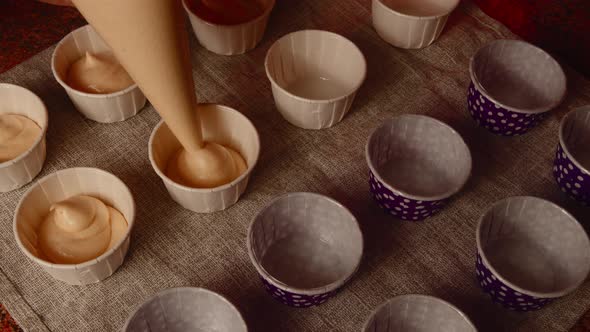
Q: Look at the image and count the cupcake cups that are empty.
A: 9